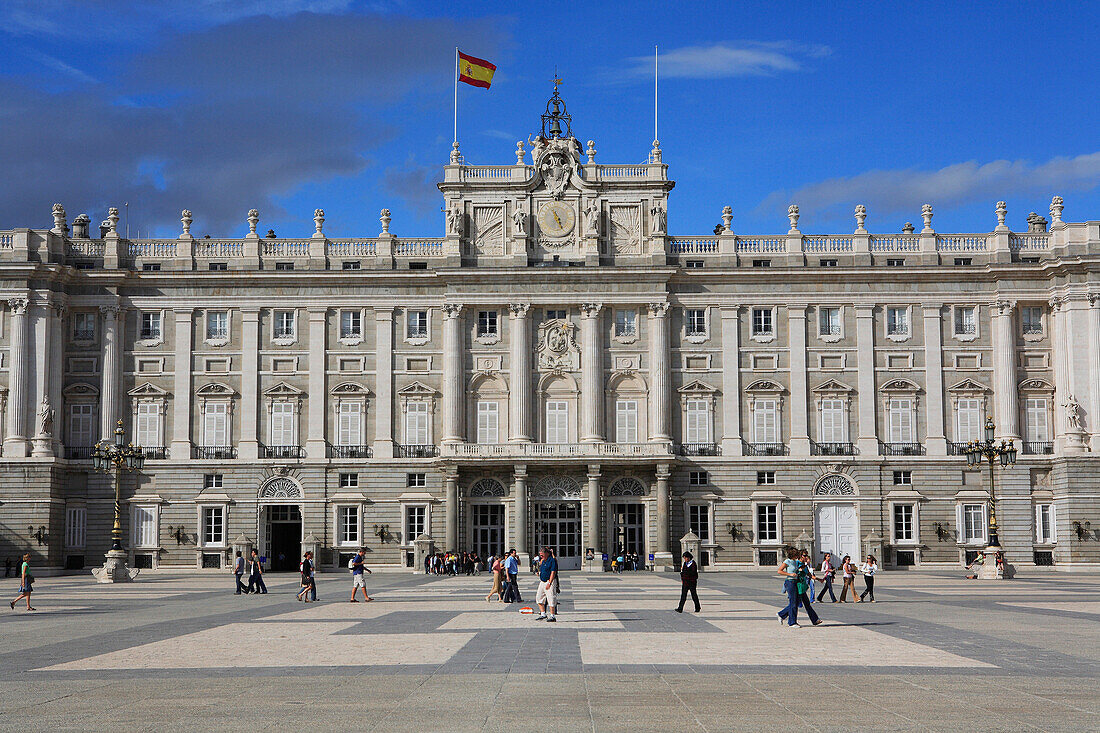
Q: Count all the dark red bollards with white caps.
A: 0